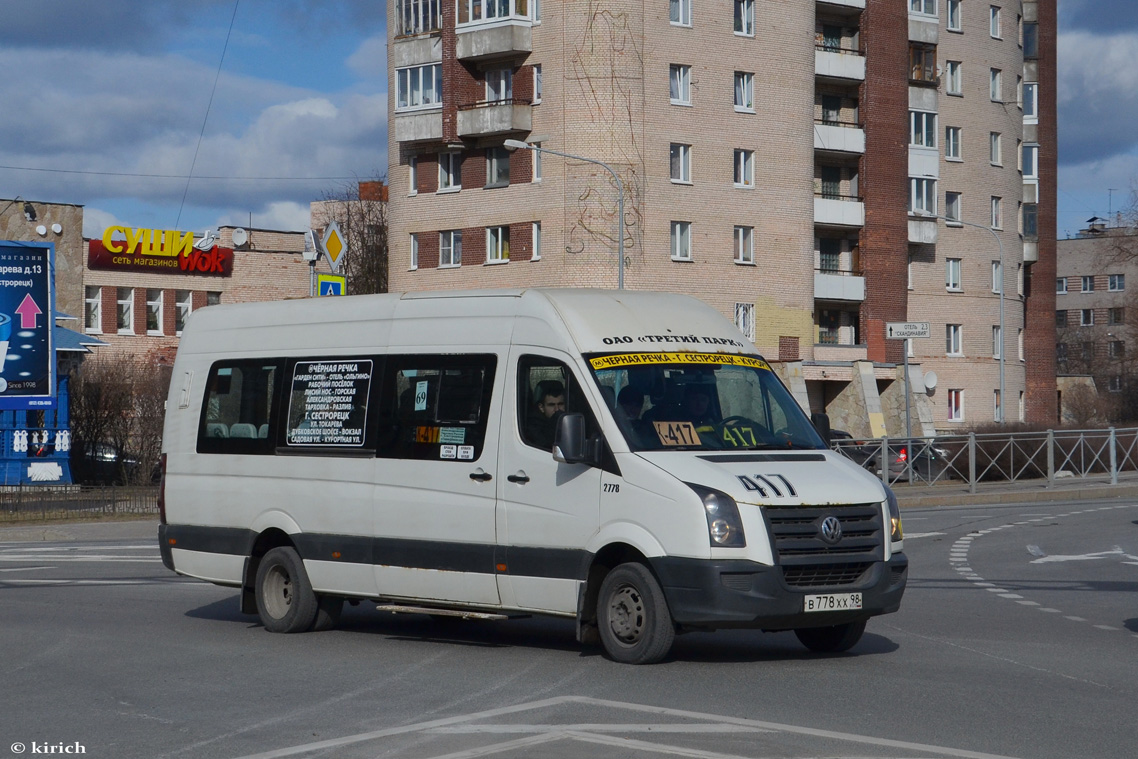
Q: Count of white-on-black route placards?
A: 1